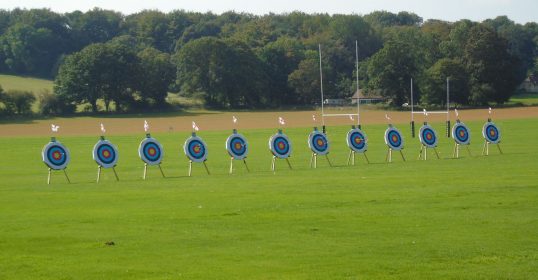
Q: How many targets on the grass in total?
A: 12